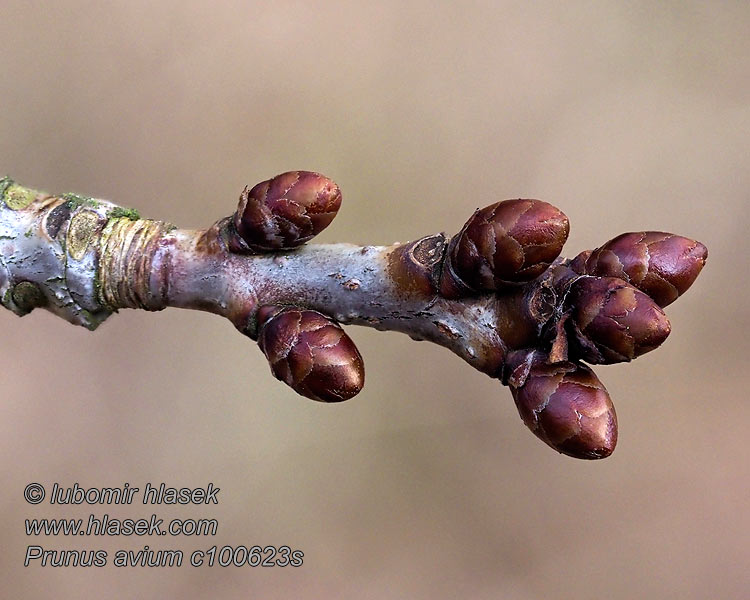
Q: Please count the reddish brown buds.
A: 6